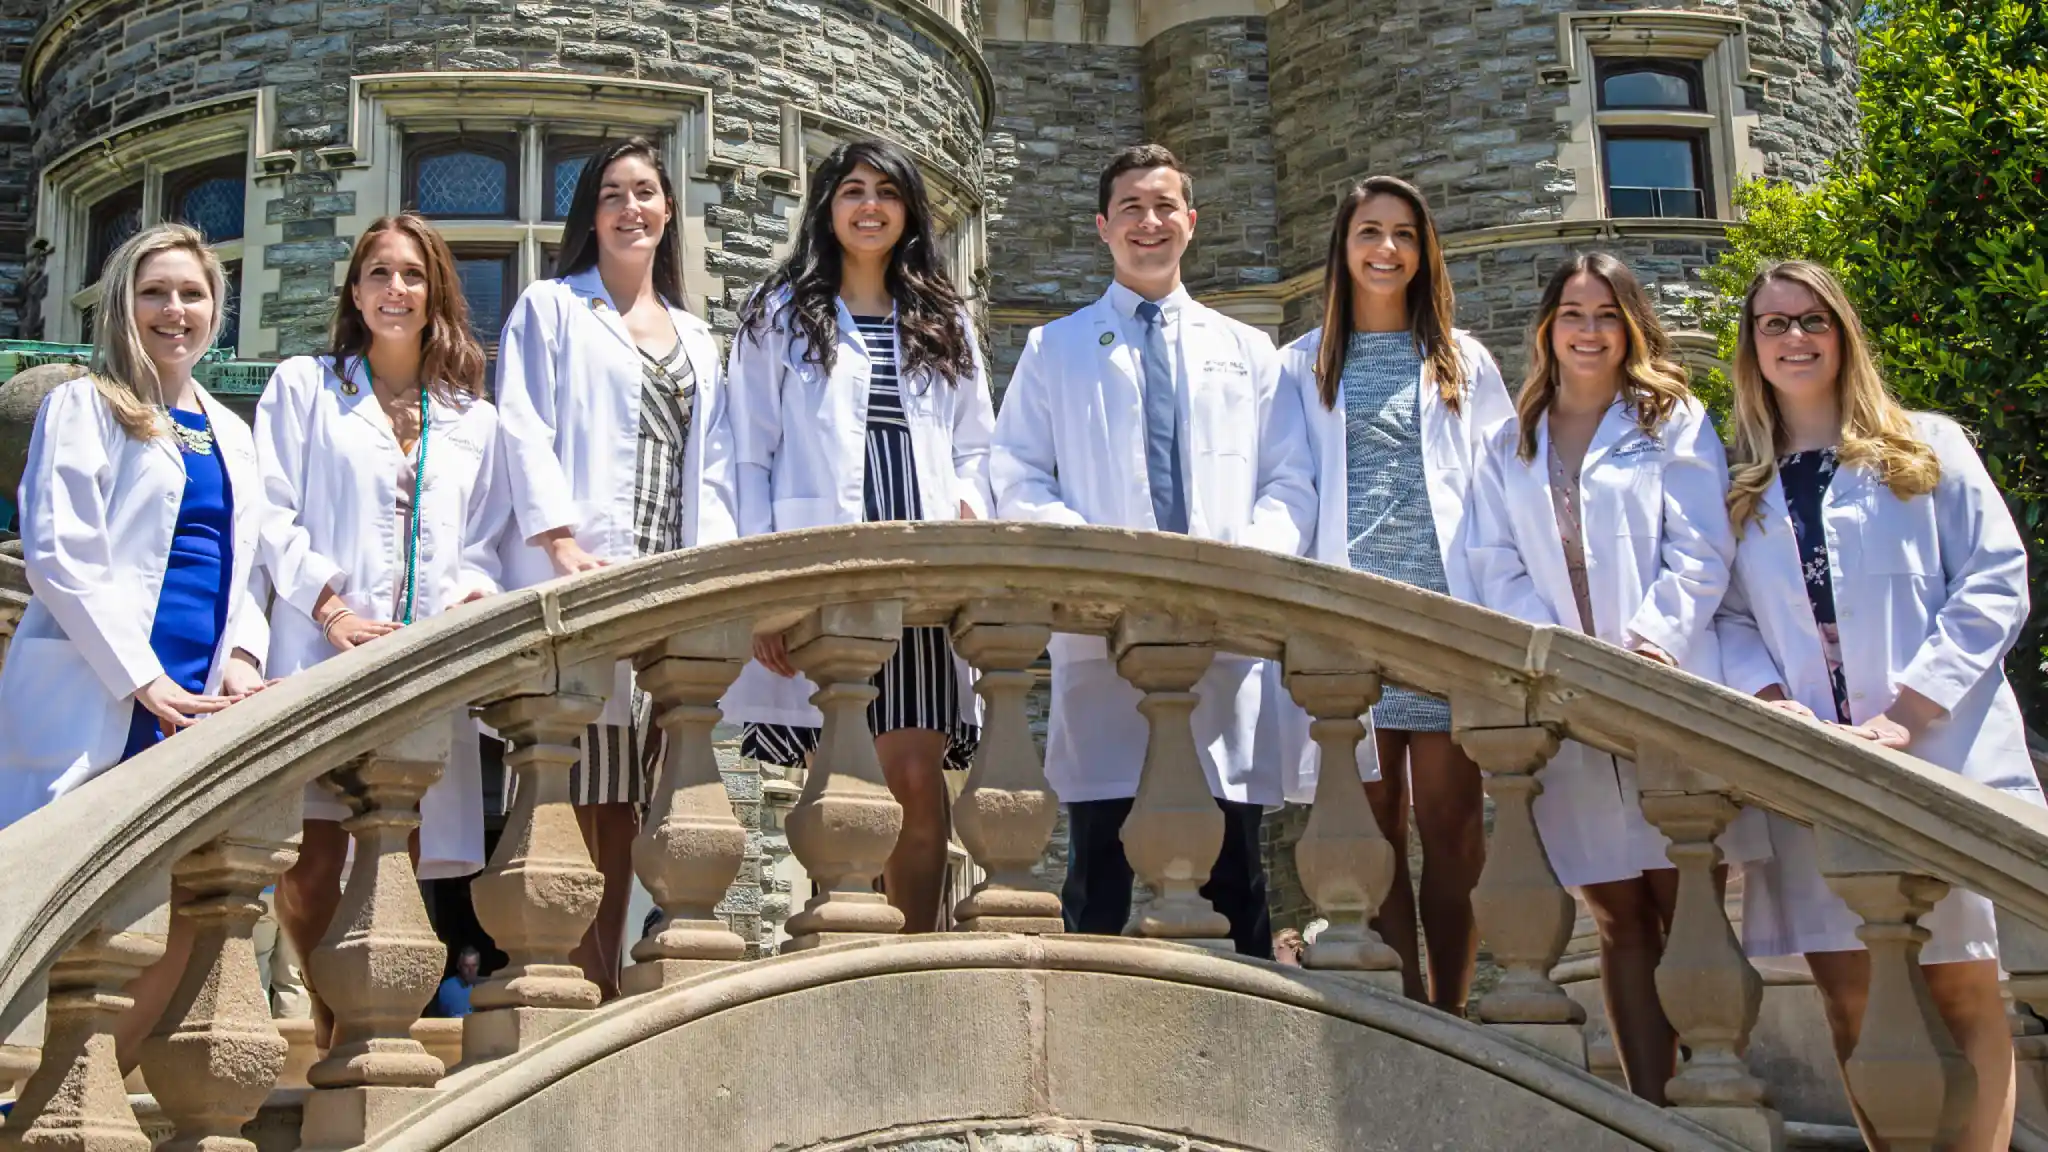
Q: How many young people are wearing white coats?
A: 8